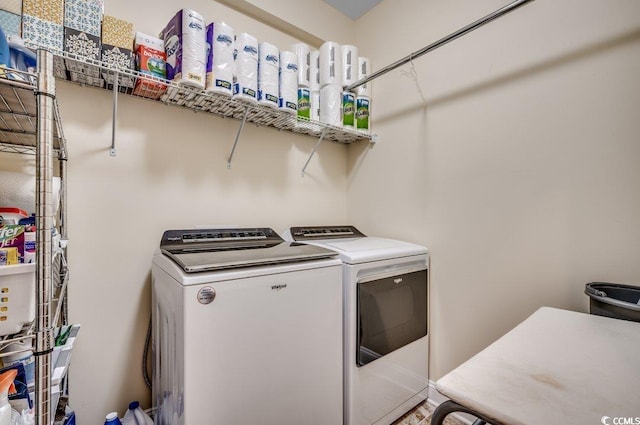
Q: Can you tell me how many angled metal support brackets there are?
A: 3